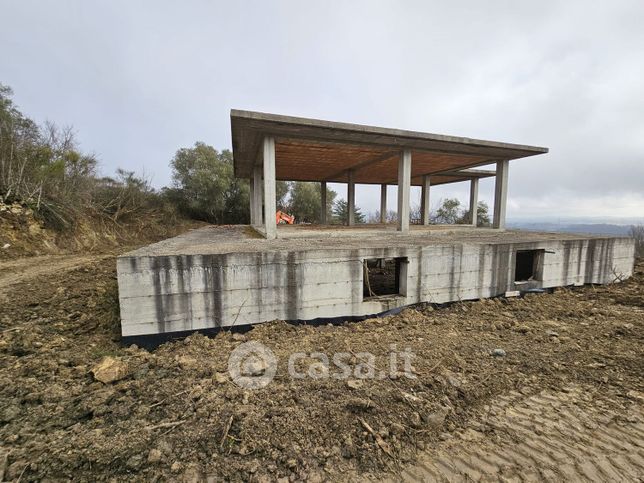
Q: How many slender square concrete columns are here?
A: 10